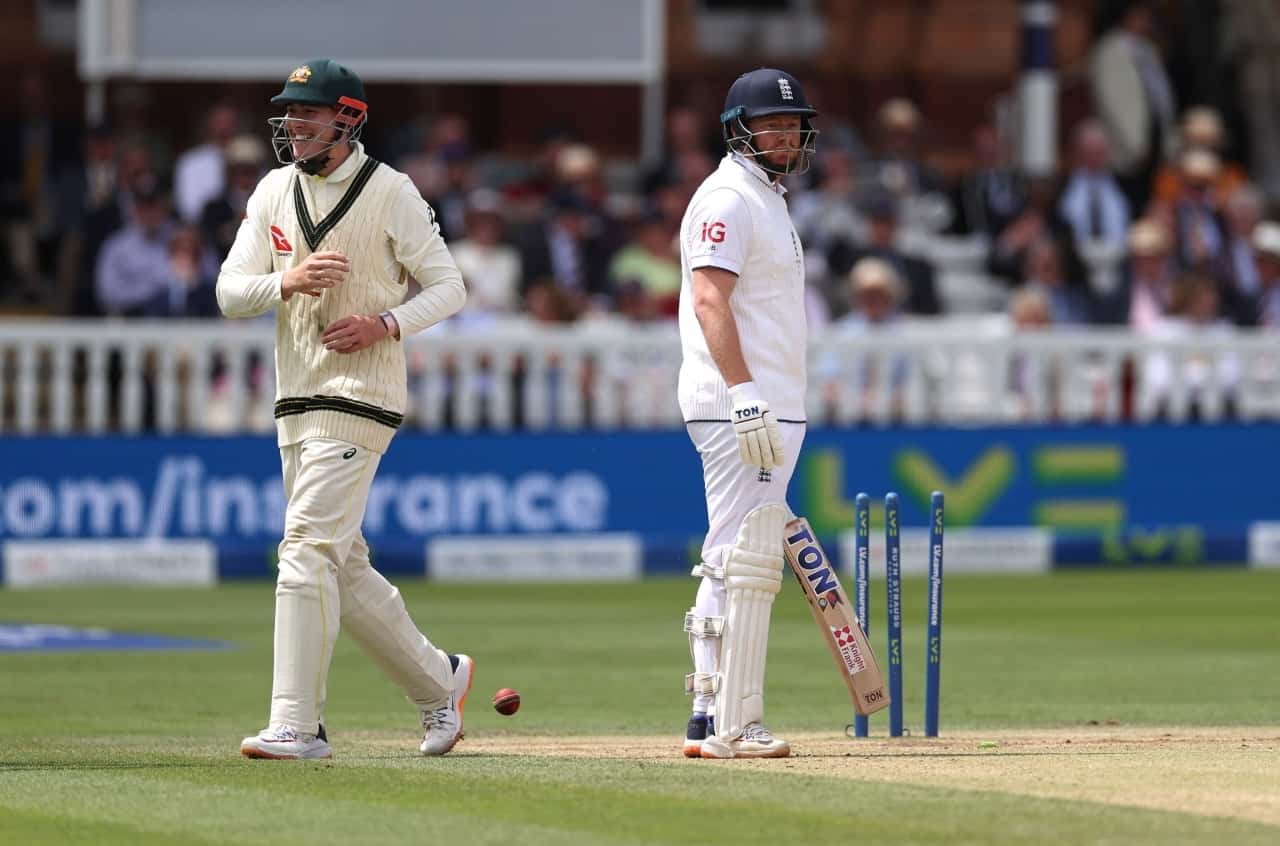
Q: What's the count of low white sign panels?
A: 4